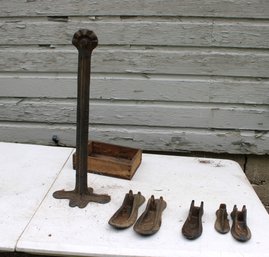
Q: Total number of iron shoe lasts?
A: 5